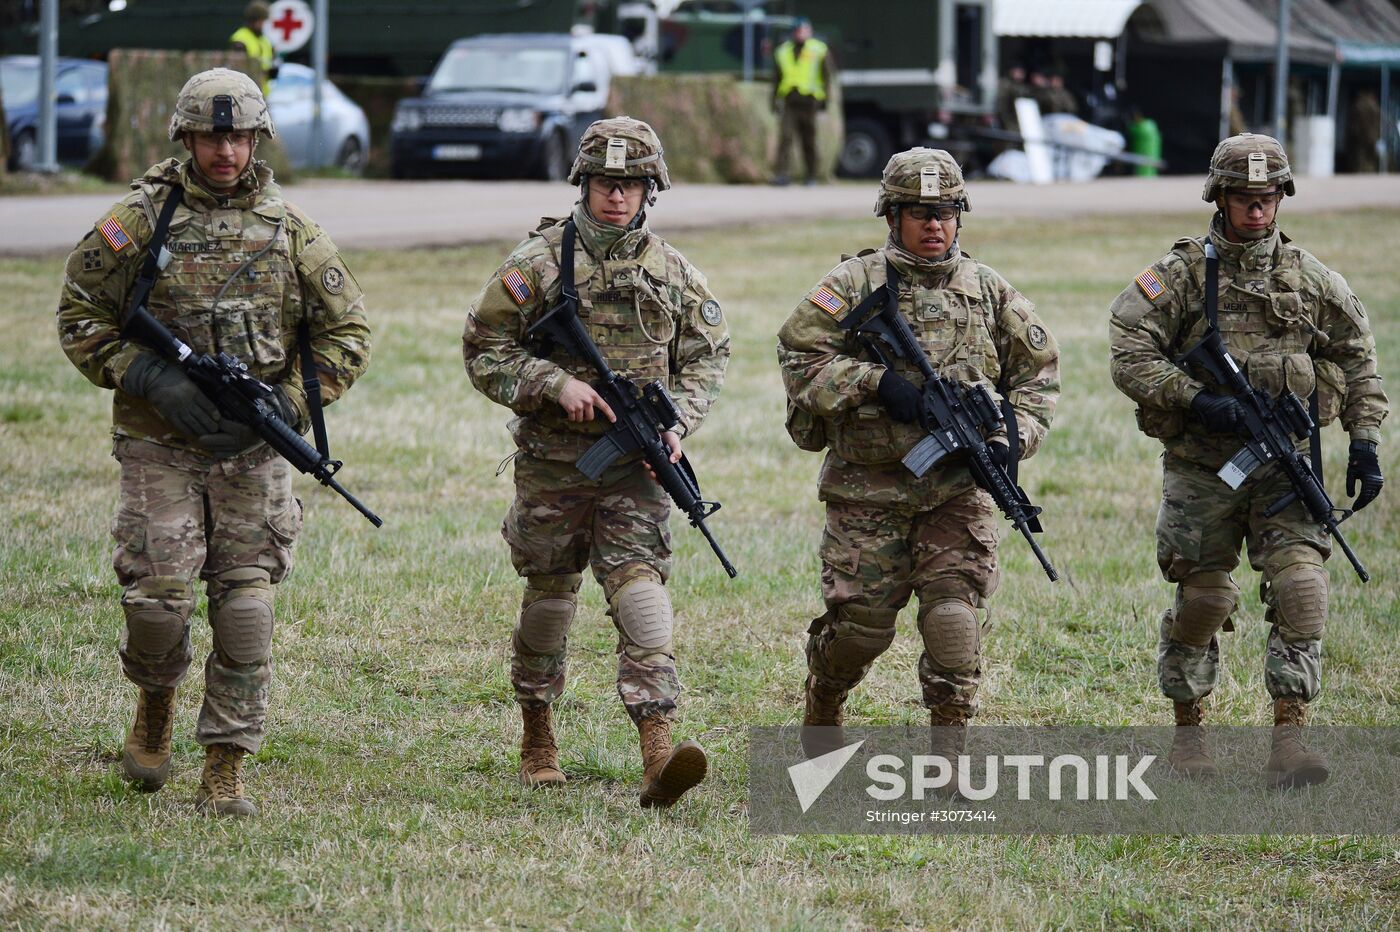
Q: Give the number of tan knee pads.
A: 8